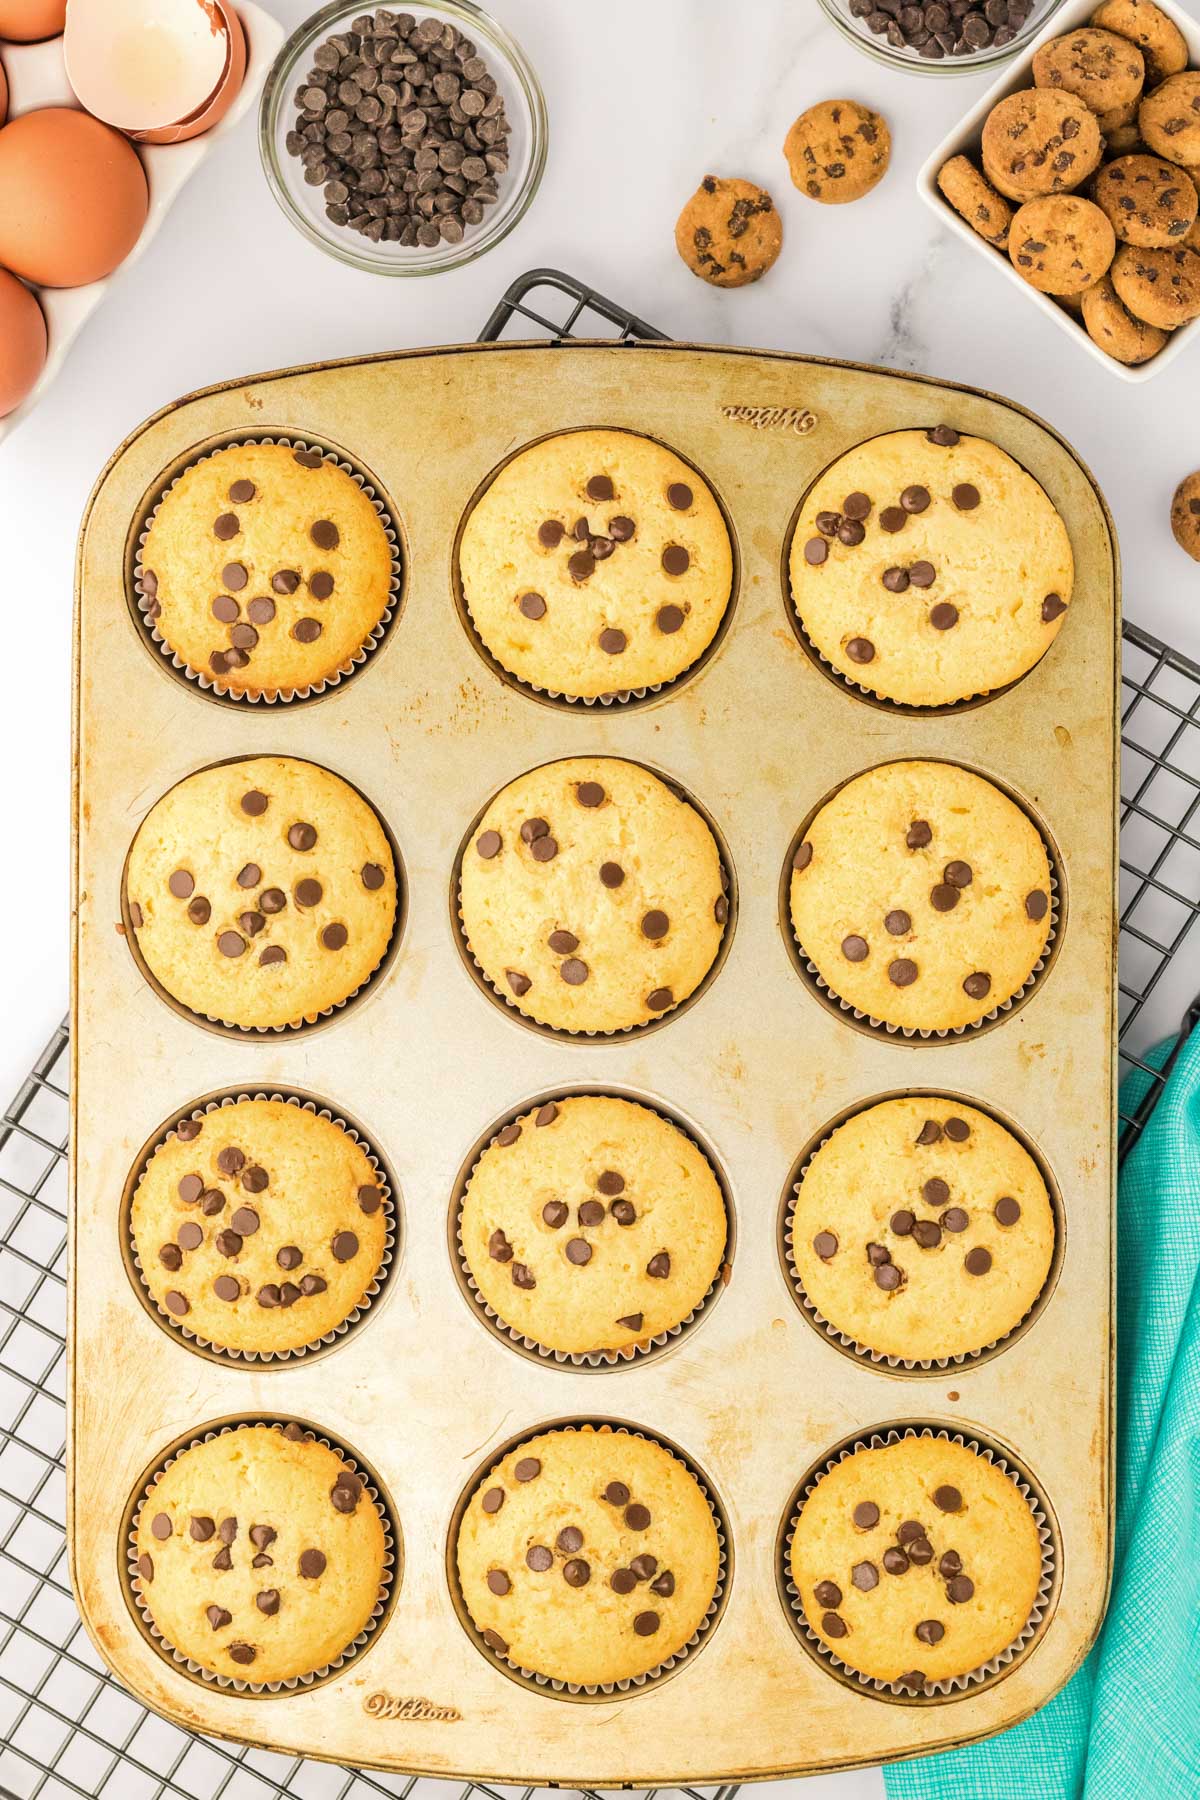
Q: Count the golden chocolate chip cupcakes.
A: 12